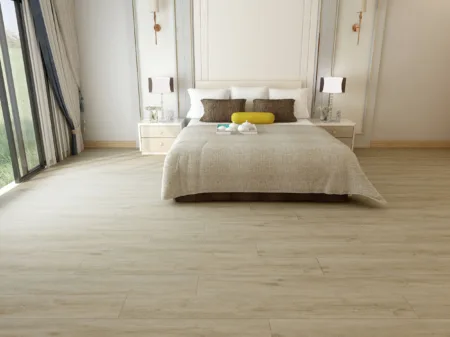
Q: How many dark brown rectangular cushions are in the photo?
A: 2